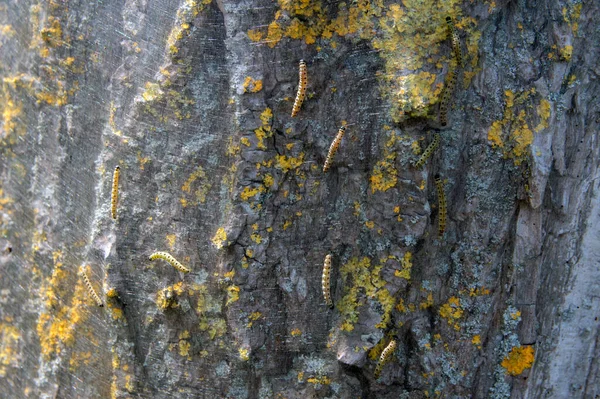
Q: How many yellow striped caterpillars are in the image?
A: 11